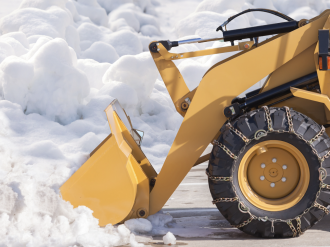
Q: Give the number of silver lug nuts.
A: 6